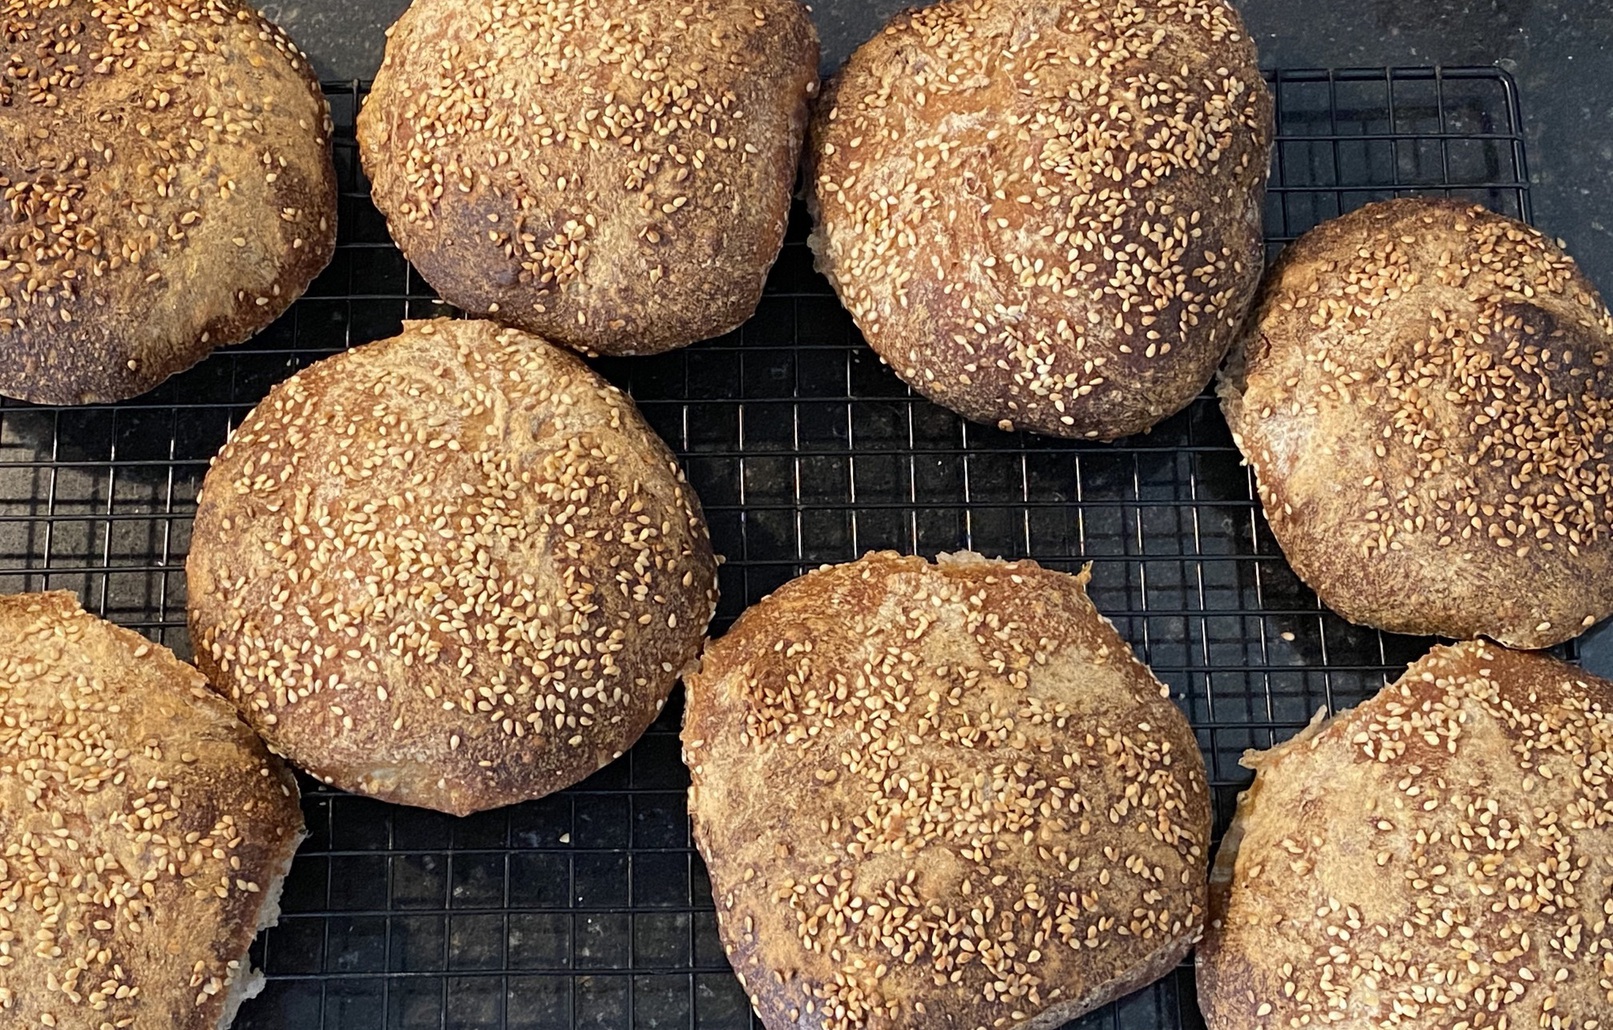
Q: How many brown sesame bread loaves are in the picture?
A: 8